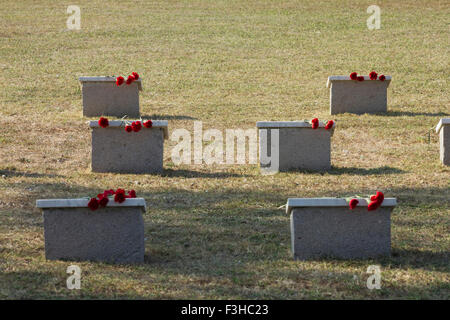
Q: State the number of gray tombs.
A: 7